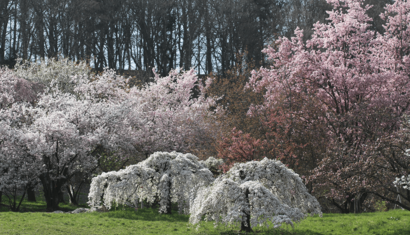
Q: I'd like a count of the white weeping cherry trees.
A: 2